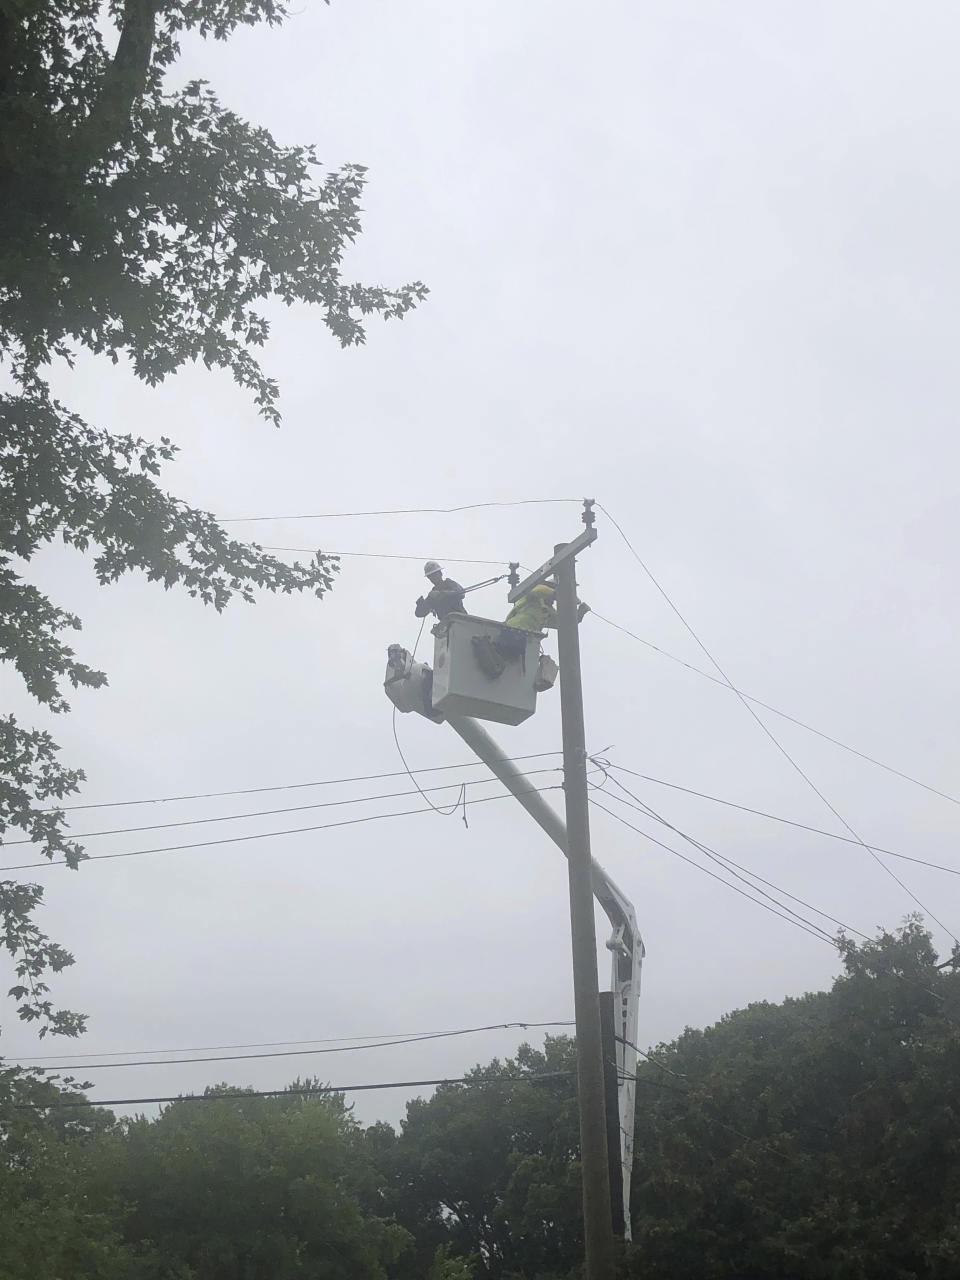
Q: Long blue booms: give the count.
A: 0